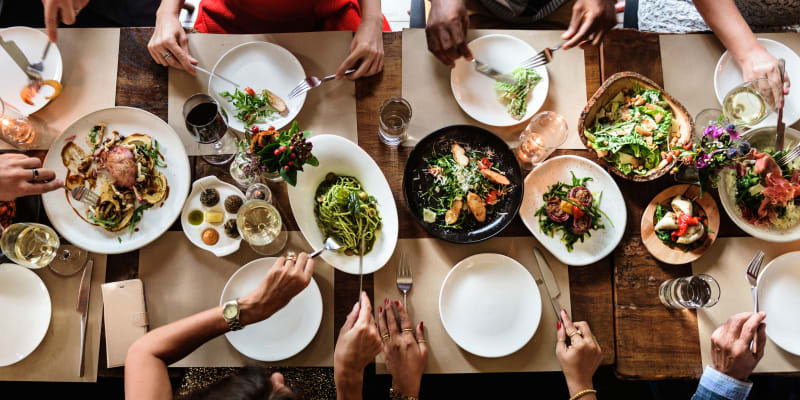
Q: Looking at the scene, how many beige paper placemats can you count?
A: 8